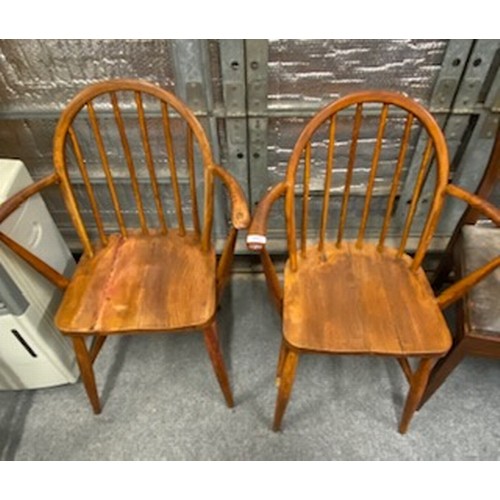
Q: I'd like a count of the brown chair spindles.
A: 12